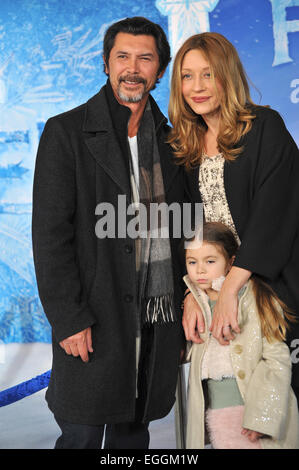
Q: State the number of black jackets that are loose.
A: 2